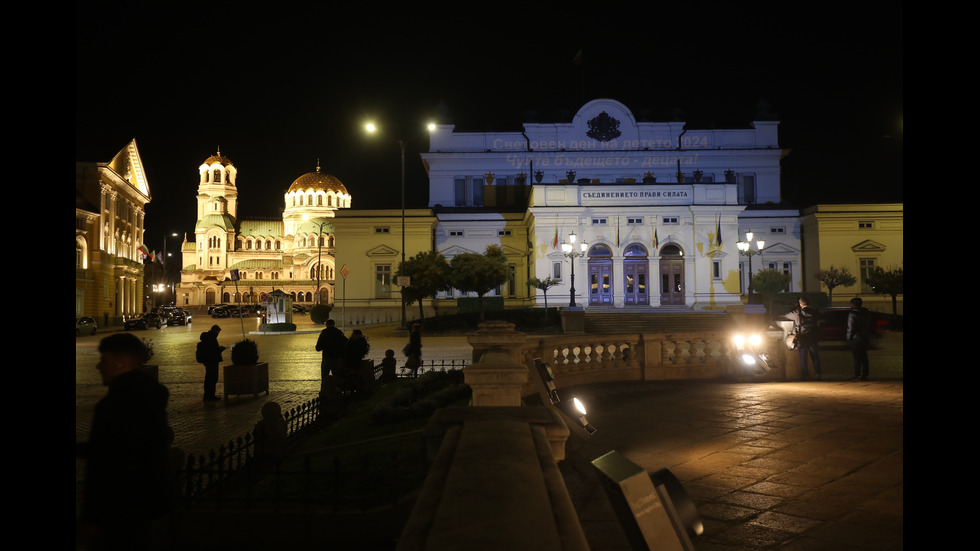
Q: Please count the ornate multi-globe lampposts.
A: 2